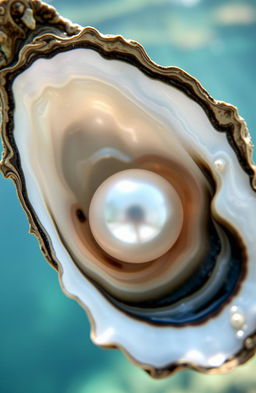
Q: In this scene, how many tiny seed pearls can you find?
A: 4